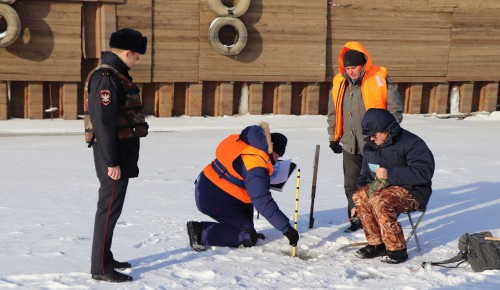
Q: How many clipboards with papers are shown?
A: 1